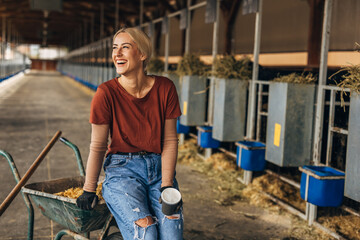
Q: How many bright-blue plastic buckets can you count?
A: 4